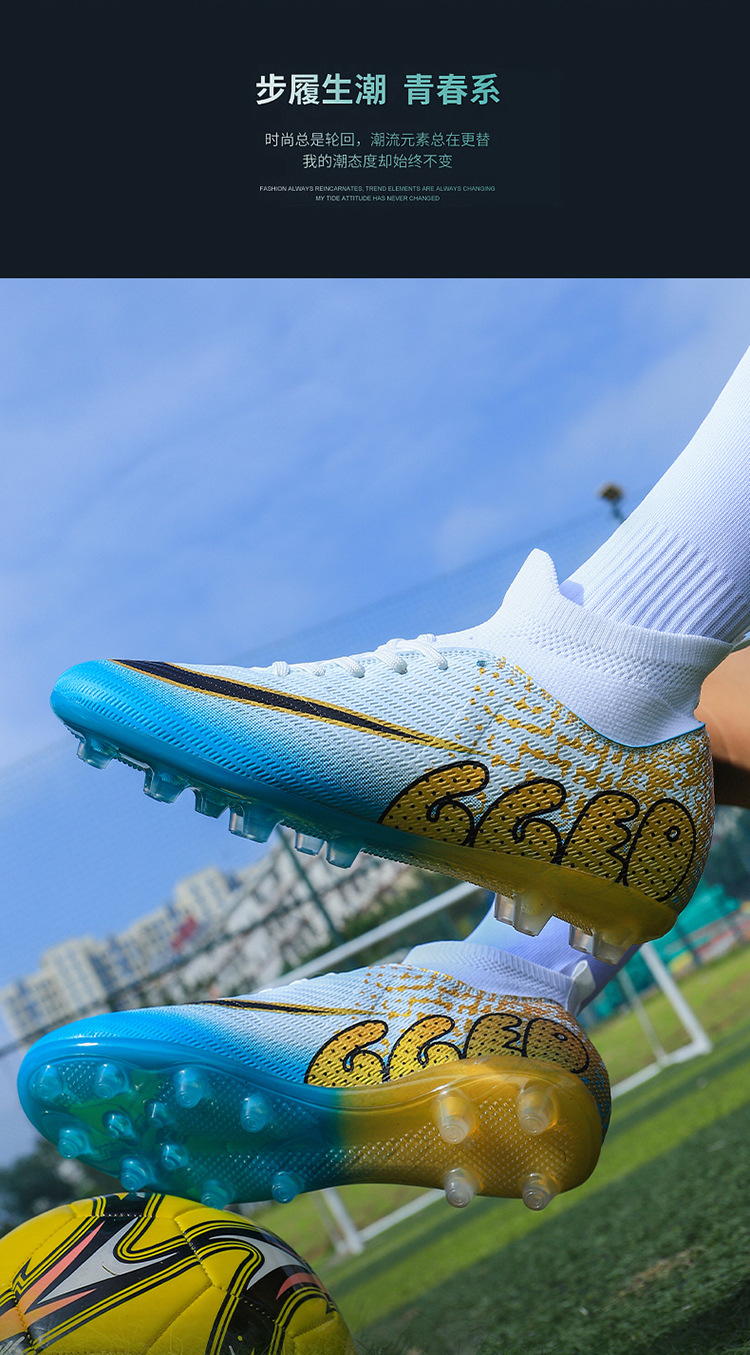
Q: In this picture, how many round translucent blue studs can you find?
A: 11